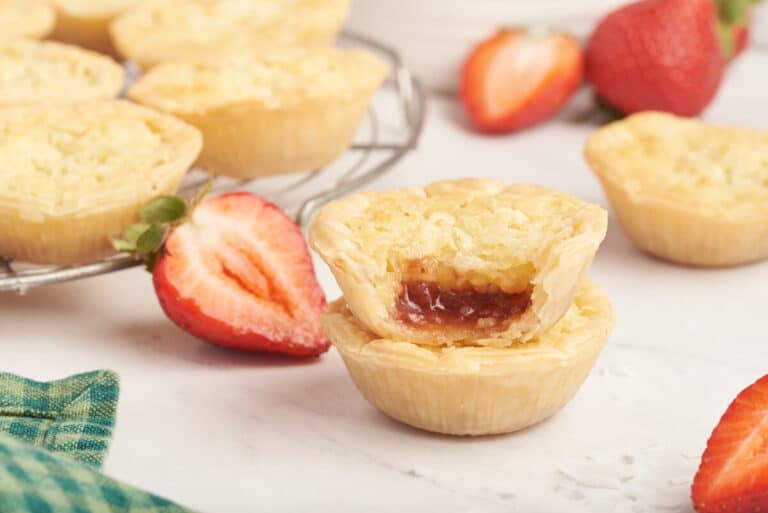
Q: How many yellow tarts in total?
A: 9